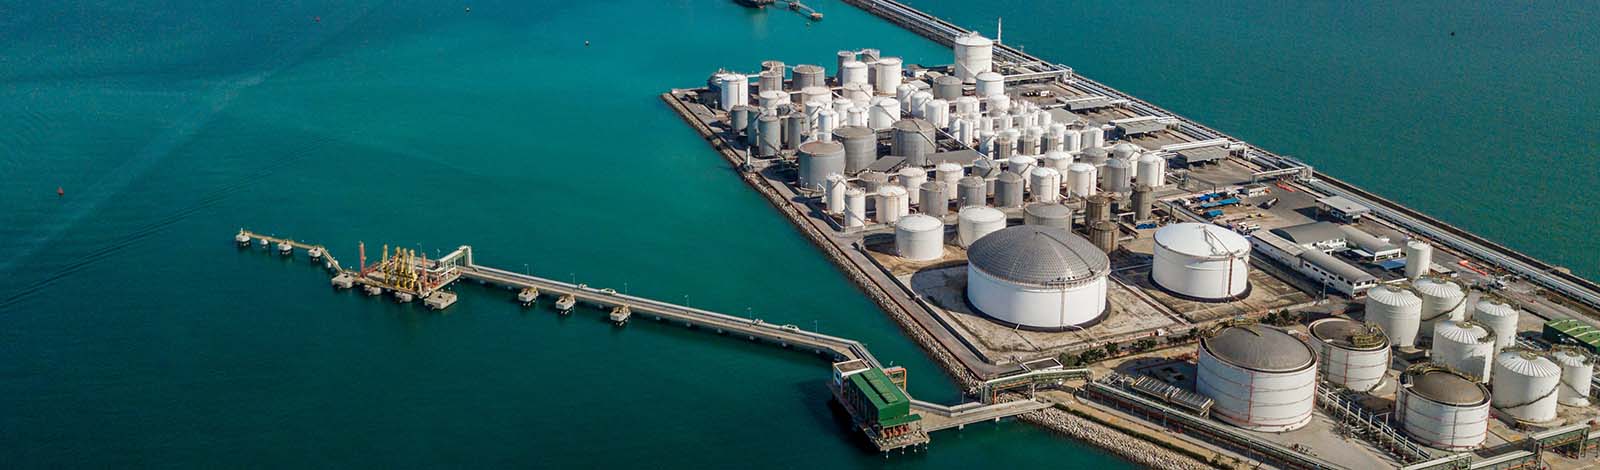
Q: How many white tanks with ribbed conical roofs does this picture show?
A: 6